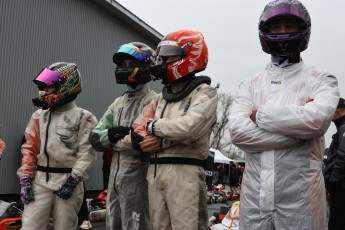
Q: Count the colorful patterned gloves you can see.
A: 2